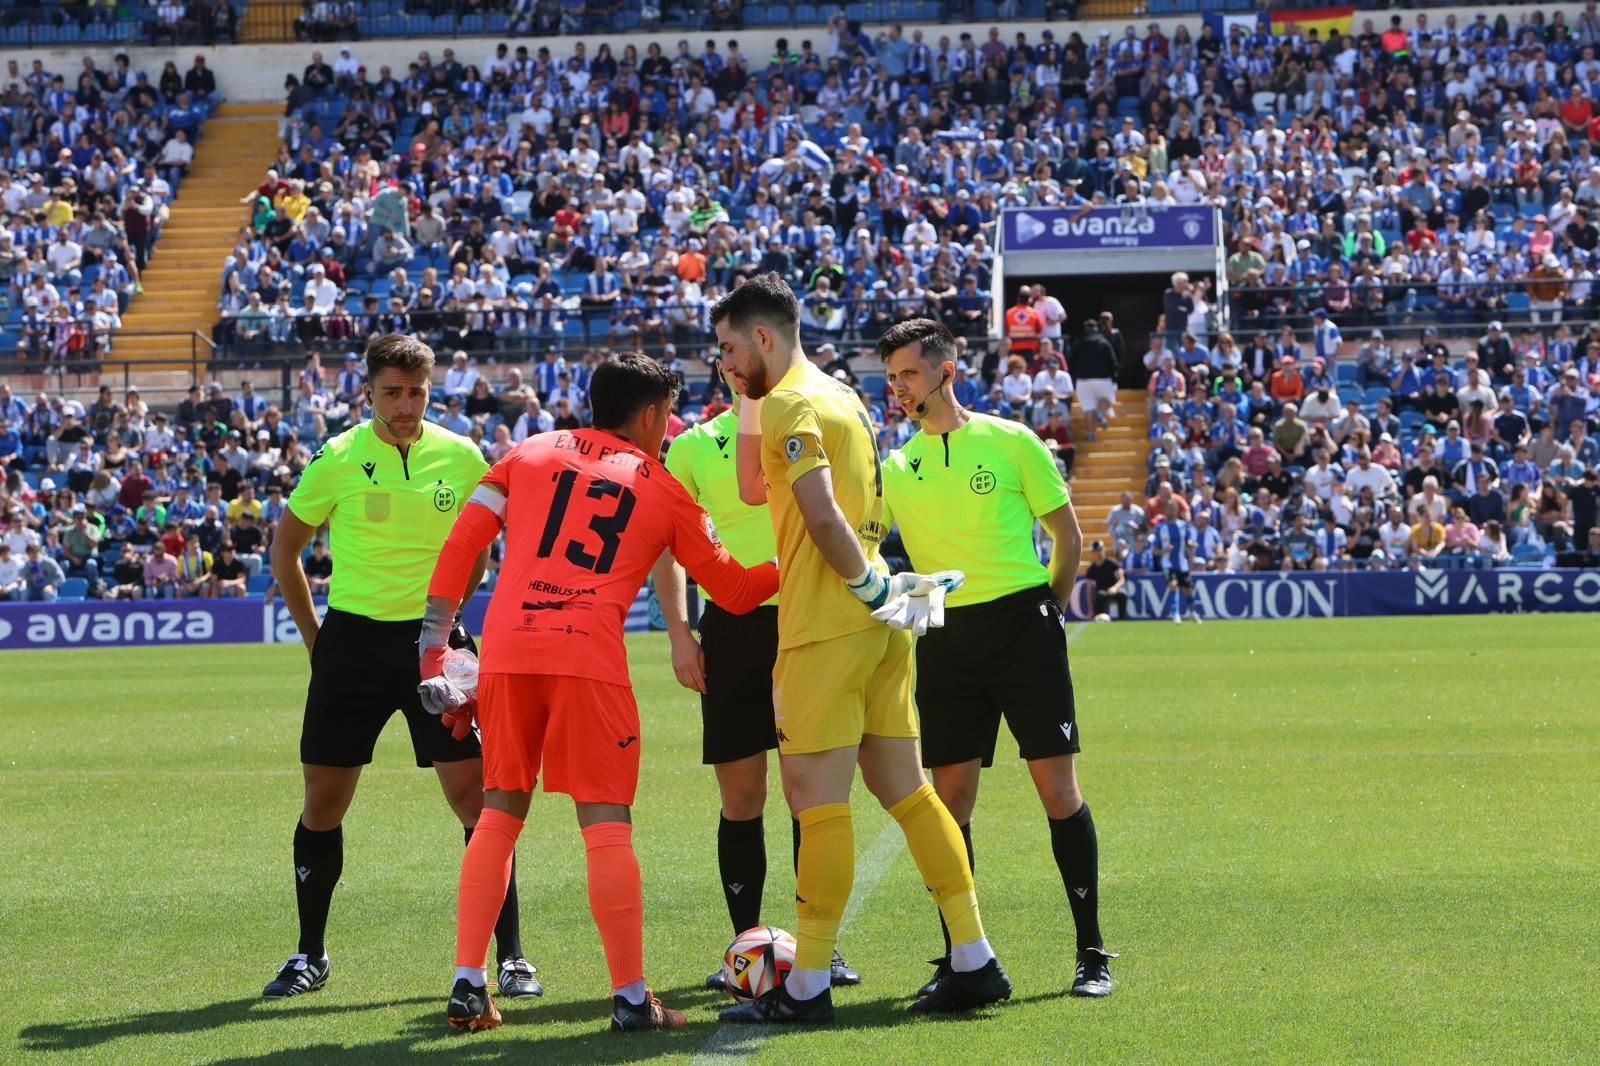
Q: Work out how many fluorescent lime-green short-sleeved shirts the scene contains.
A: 3